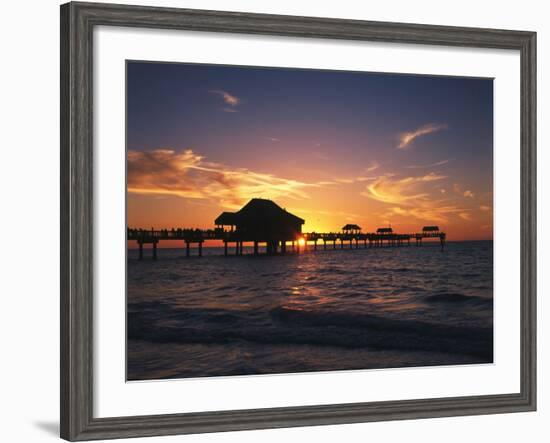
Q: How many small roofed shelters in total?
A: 3